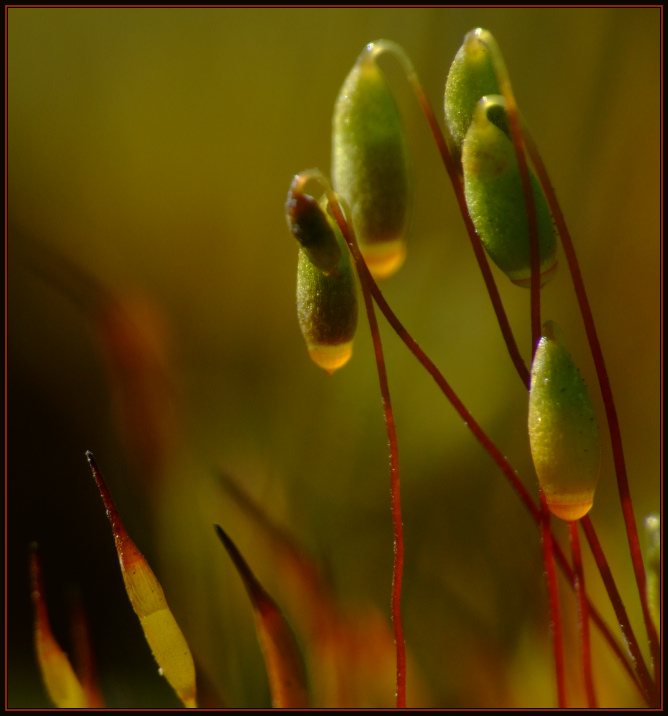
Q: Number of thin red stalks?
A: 6